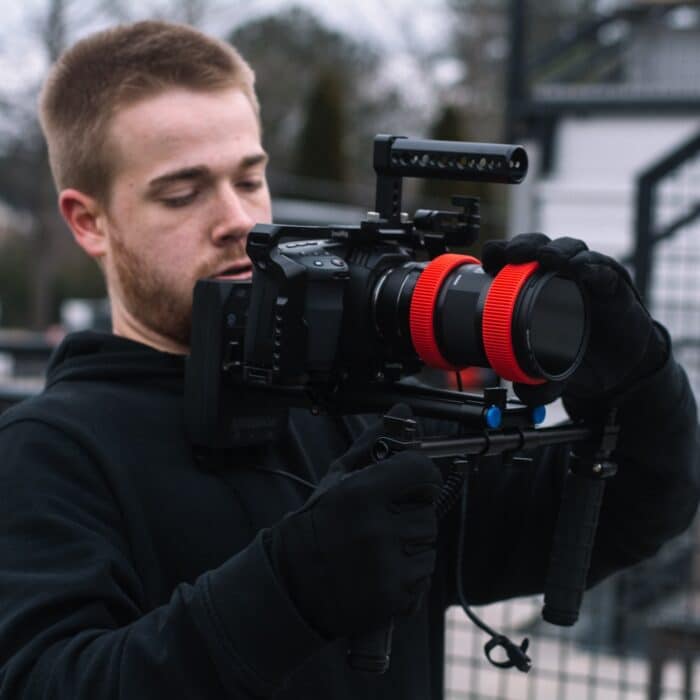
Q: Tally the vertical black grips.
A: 2